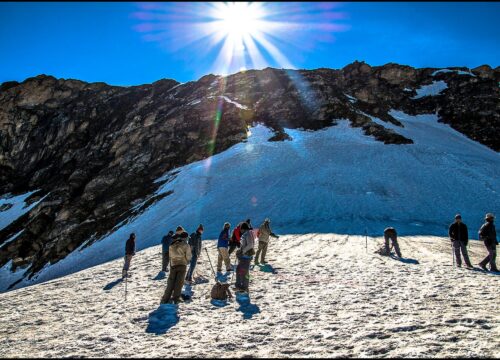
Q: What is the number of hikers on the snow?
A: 11